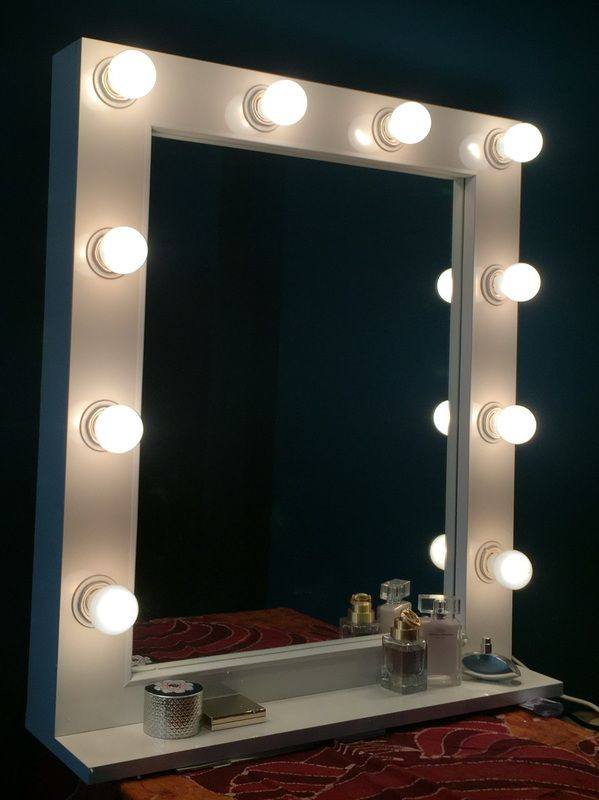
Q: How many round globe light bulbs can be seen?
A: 10